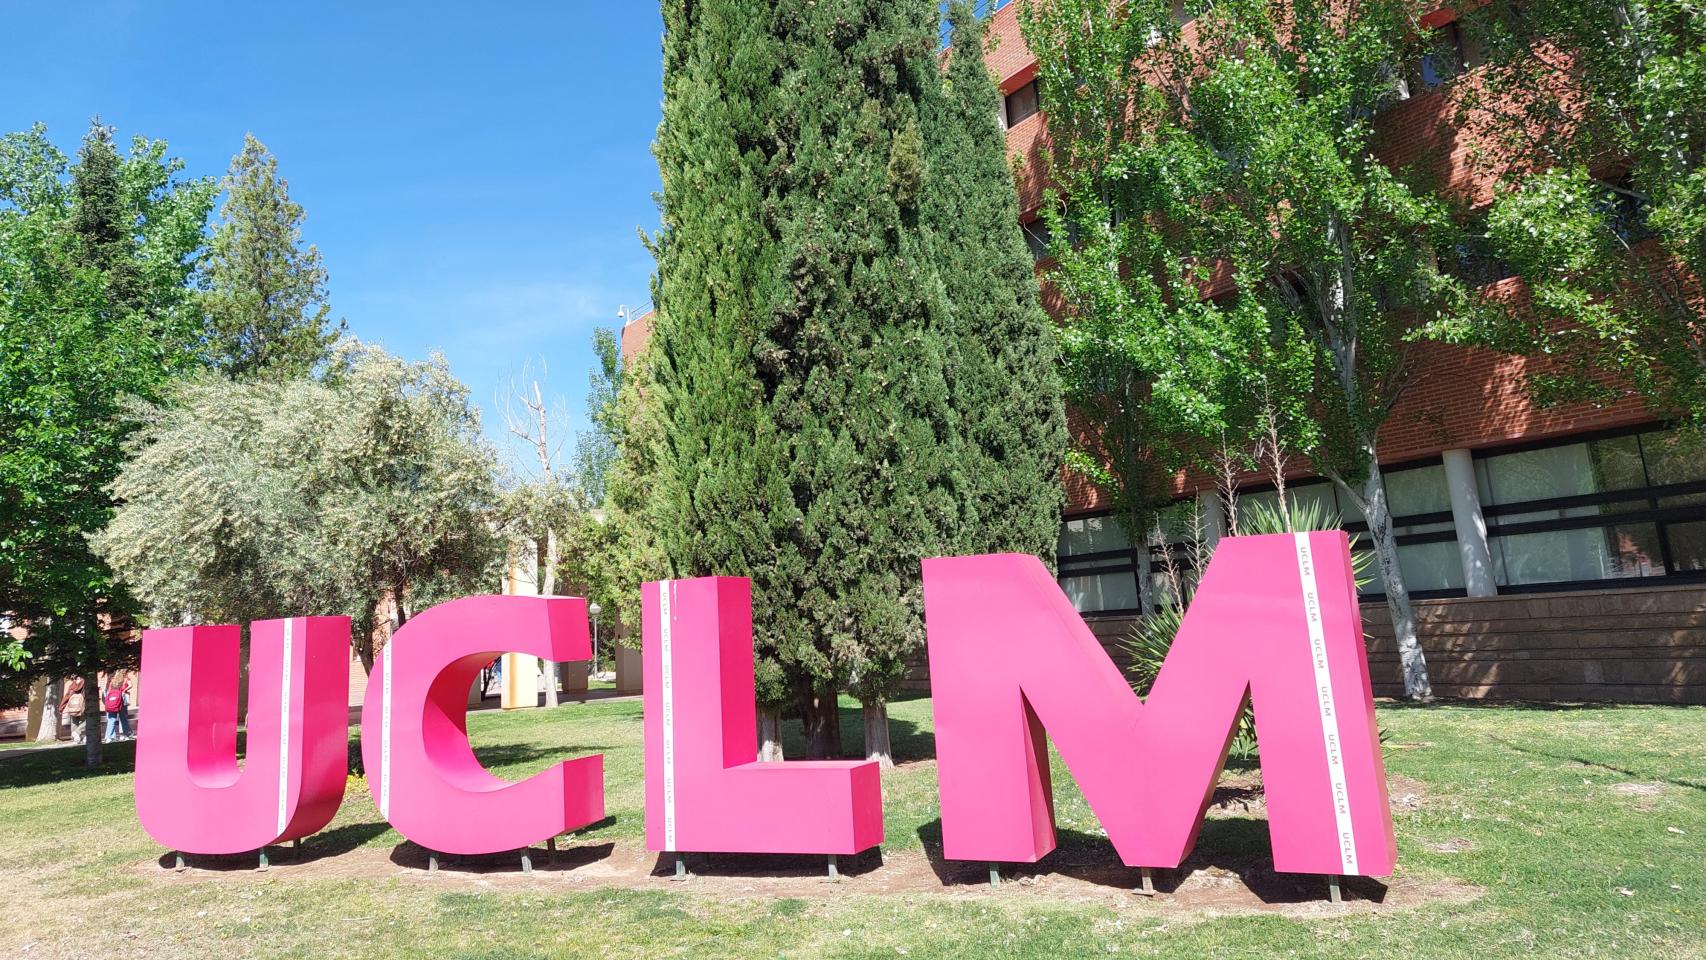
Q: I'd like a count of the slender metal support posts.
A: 11